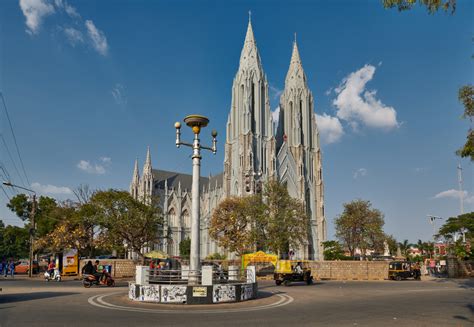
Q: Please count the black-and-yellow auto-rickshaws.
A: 2